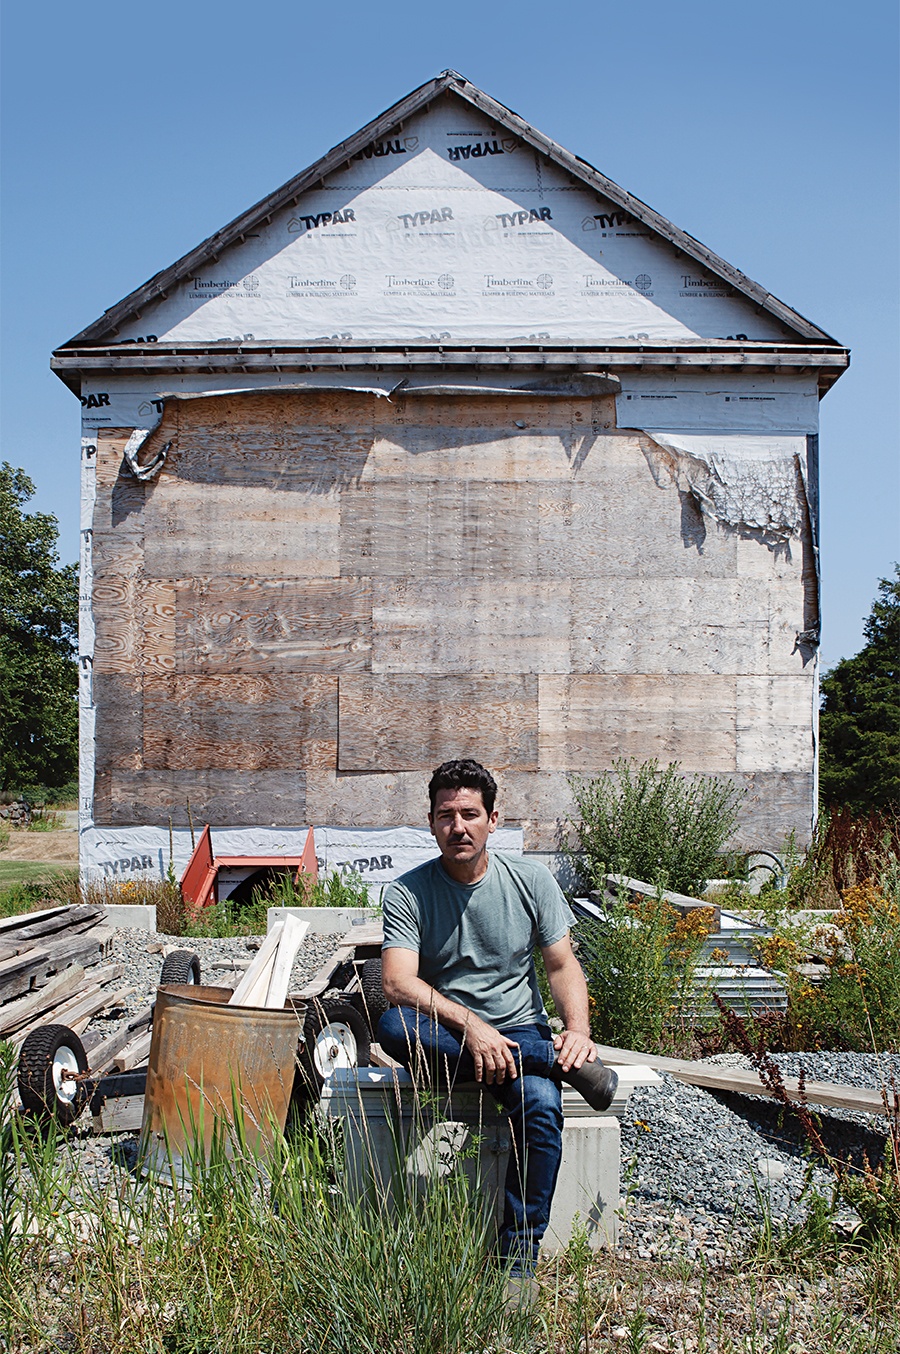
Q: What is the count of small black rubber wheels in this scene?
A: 4